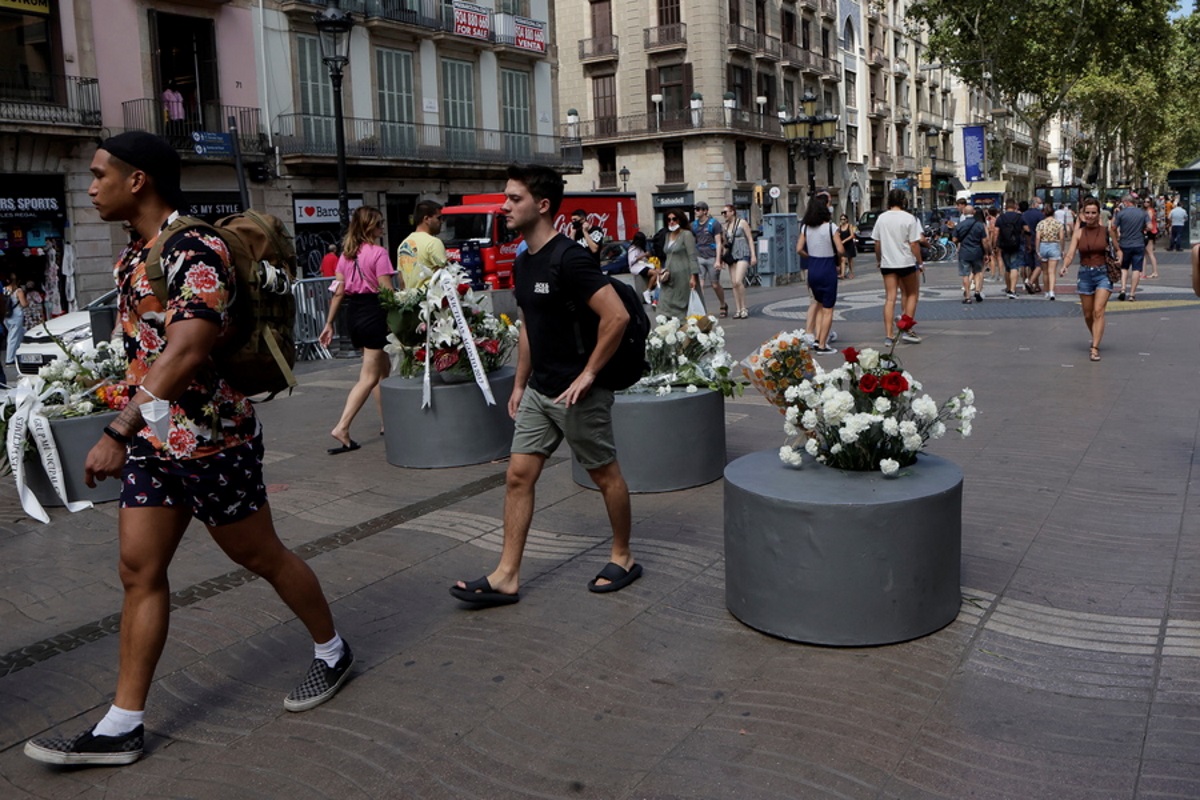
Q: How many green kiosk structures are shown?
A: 1